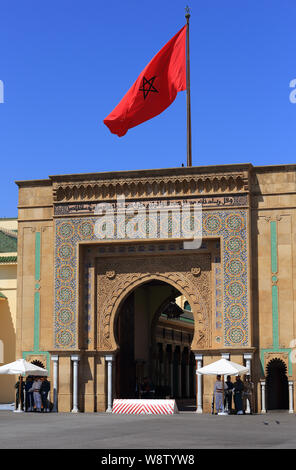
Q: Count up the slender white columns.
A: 8